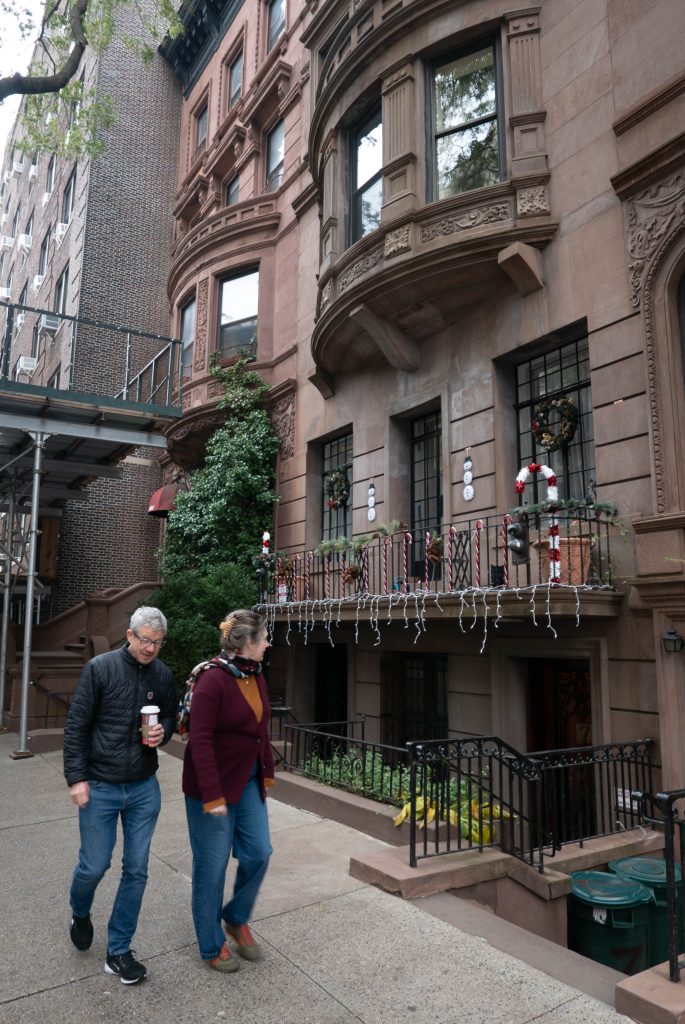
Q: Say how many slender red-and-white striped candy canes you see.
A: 12